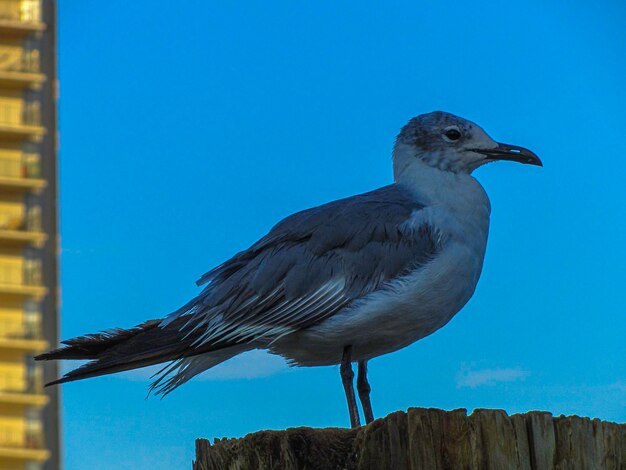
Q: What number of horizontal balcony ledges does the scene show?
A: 9